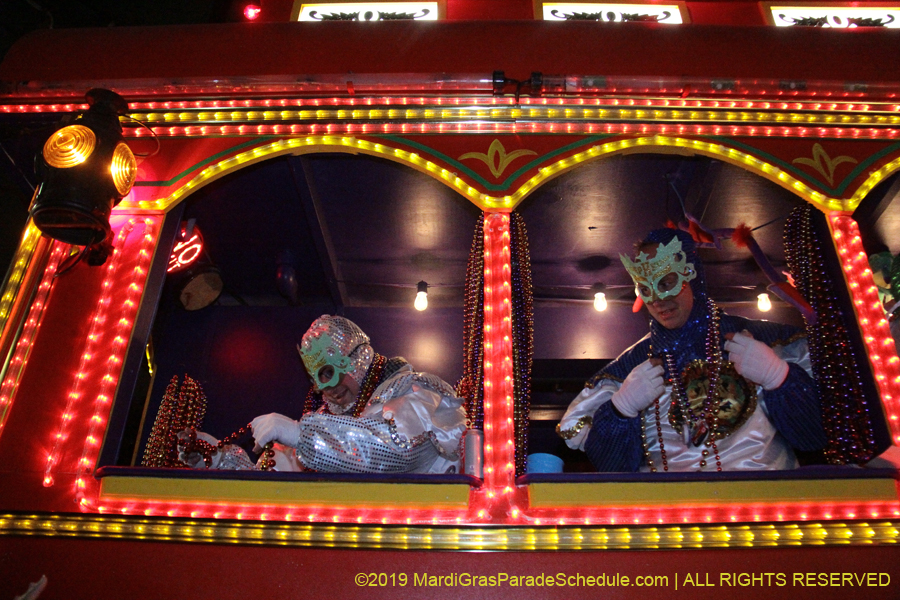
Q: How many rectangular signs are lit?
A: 3